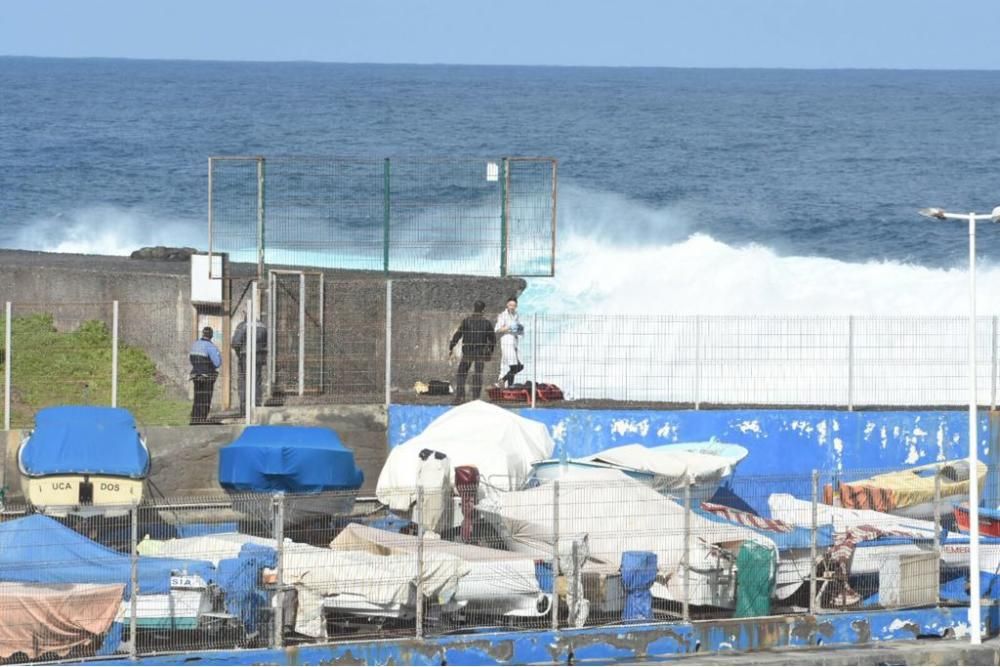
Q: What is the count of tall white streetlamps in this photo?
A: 1